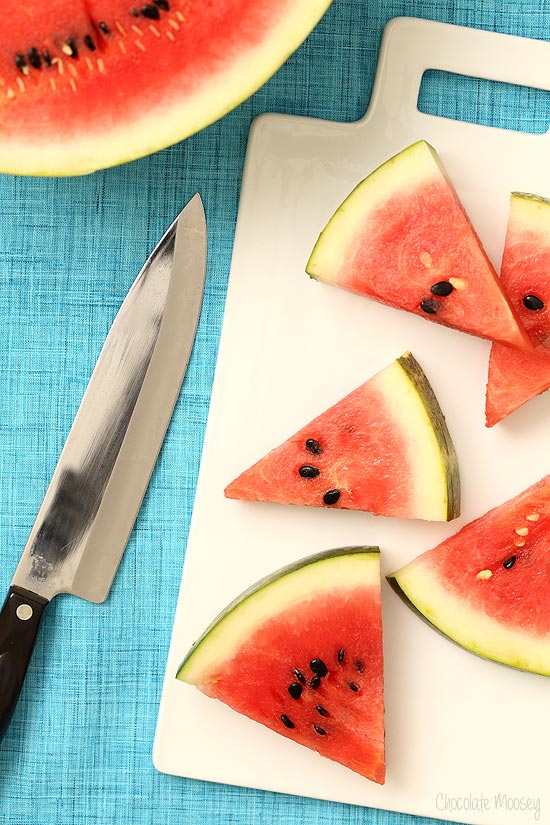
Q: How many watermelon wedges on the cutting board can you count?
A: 5